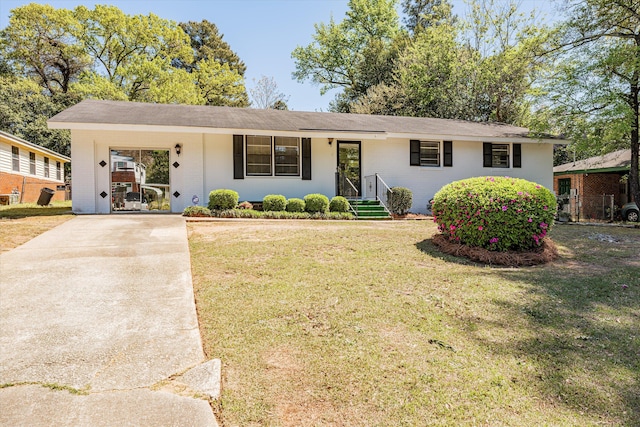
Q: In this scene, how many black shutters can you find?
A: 6